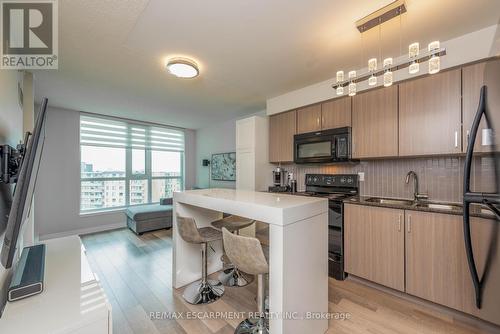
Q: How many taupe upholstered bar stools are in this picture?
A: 3